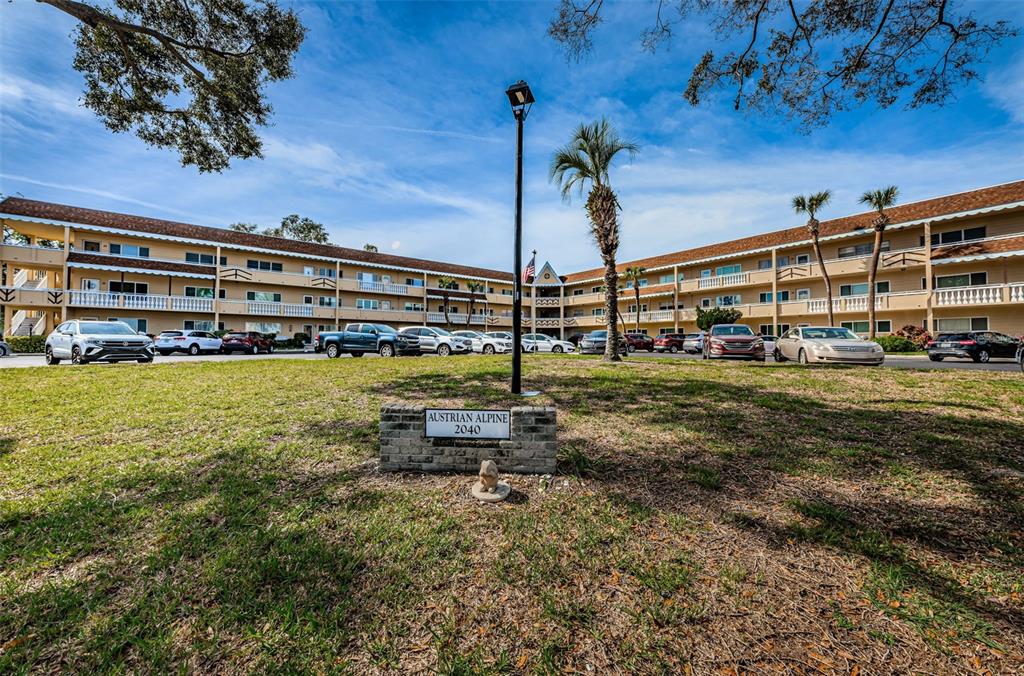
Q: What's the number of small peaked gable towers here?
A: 1